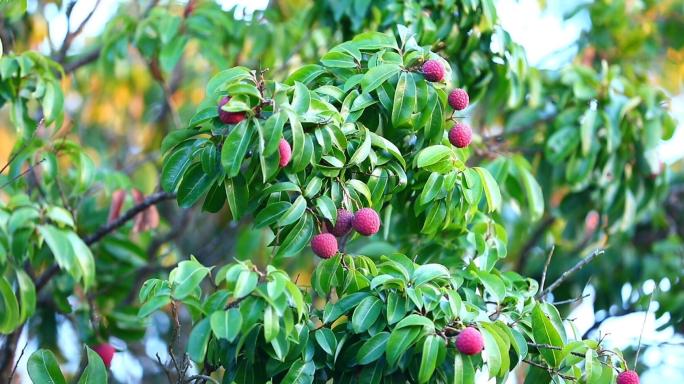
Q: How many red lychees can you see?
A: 11